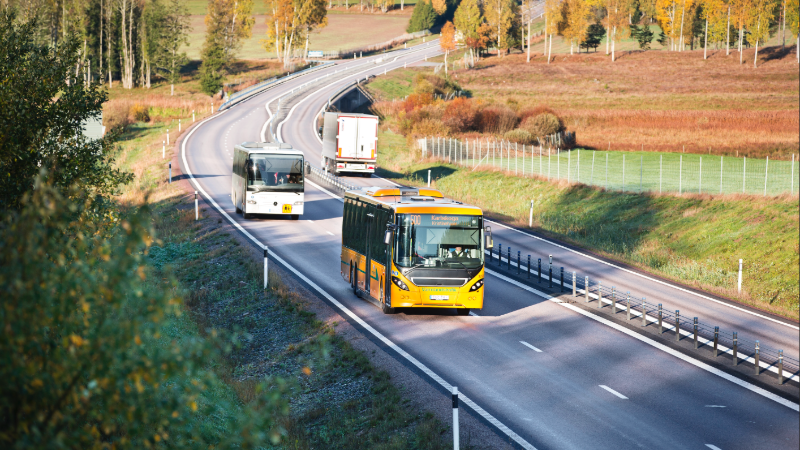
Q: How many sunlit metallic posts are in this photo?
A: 13